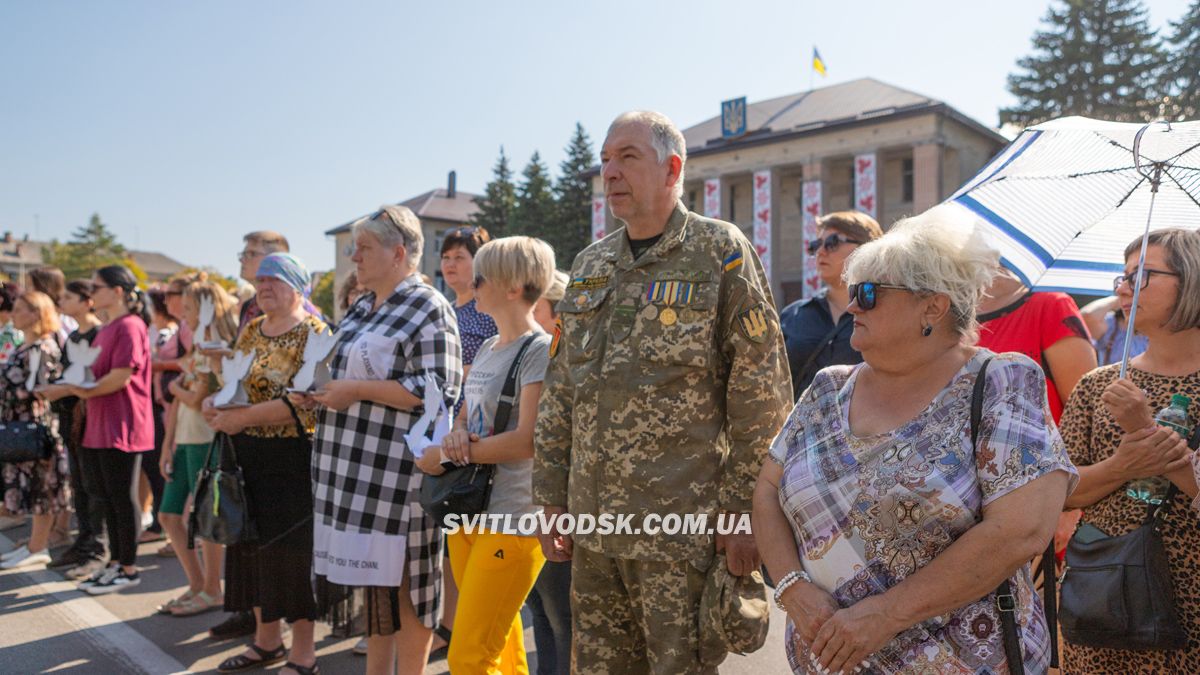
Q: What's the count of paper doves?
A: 6